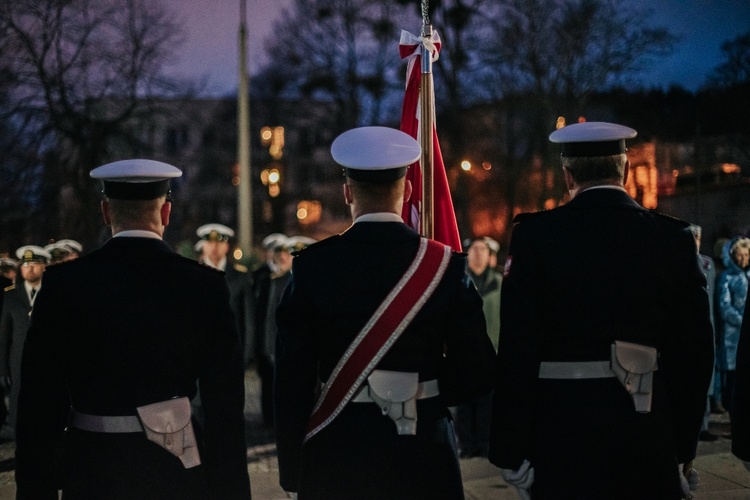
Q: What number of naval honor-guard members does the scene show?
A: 3